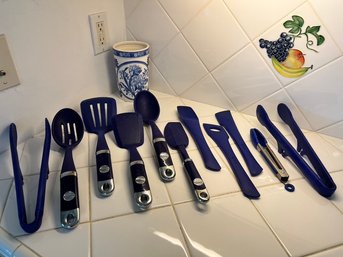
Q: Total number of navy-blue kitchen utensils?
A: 11